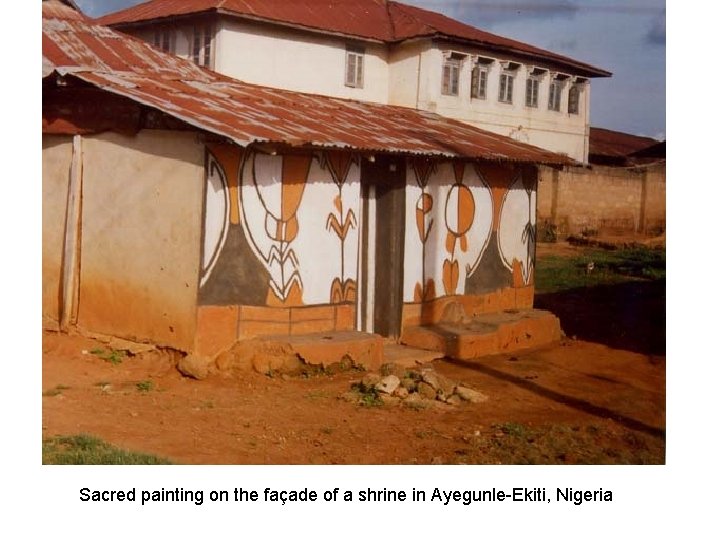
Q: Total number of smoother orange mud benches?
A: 2